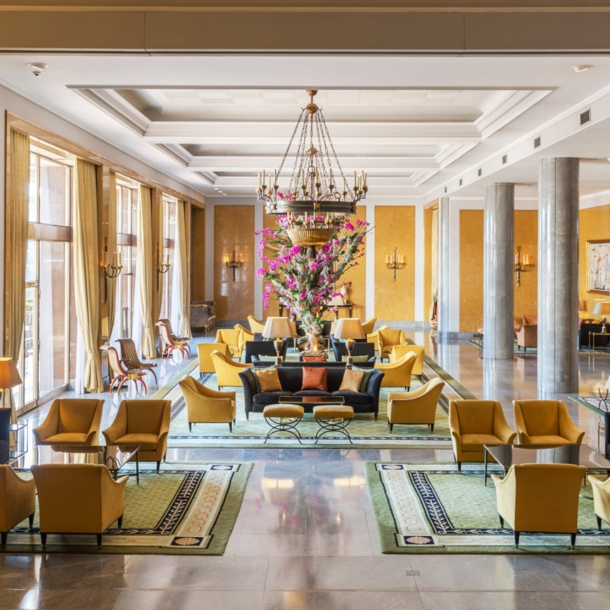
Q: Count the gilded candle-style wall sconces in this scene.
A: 5